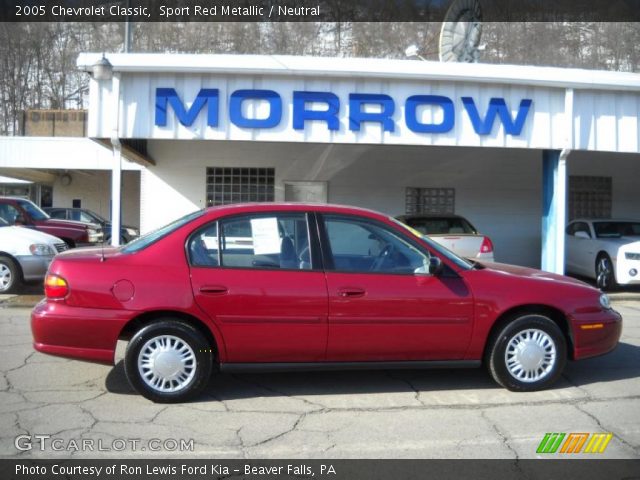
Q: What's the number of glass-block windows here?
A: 3